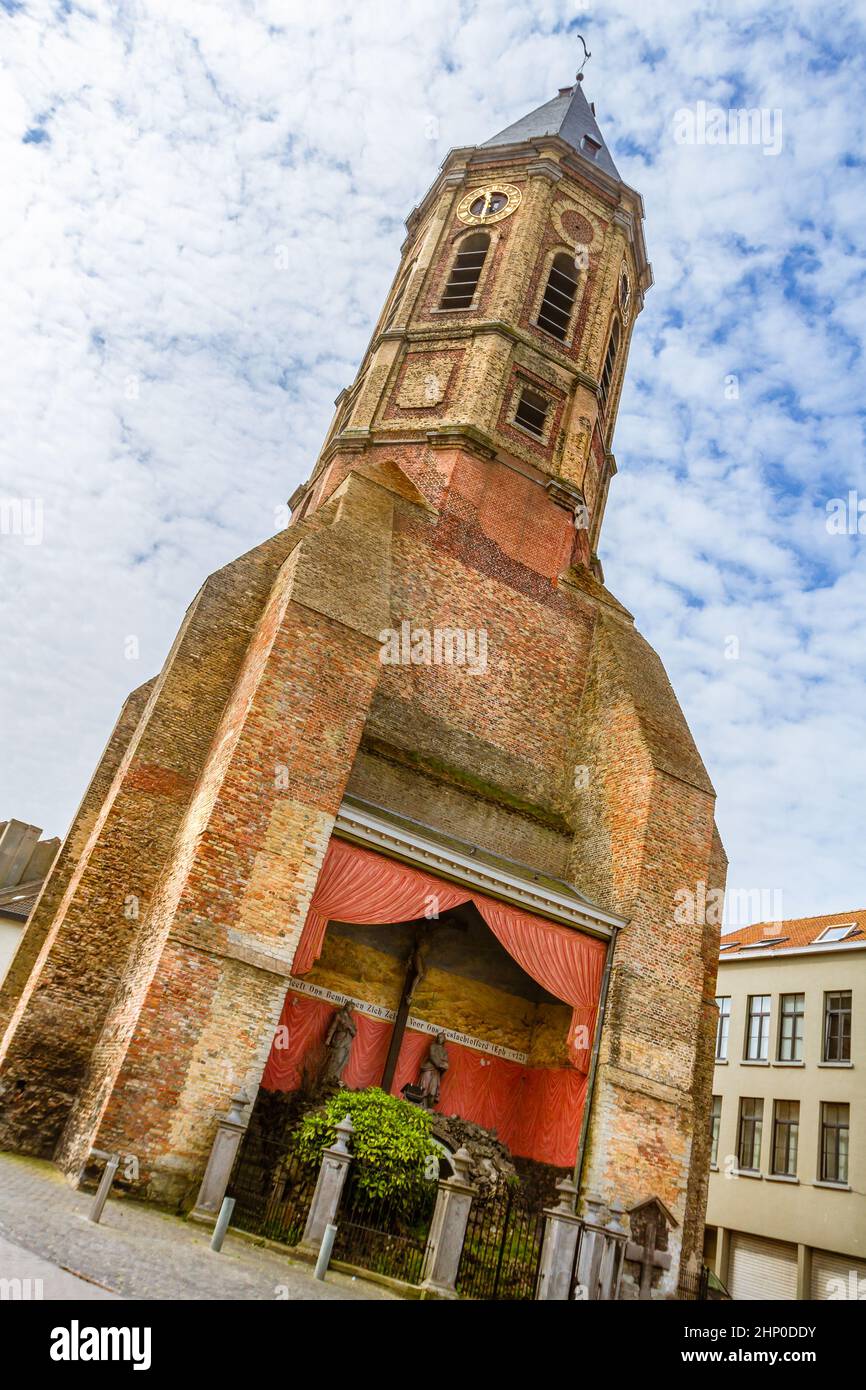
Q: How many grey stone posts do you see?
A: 6